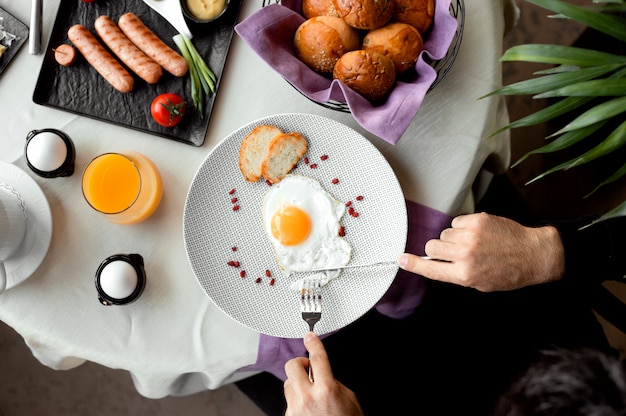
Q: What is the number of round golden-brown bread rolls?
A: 6